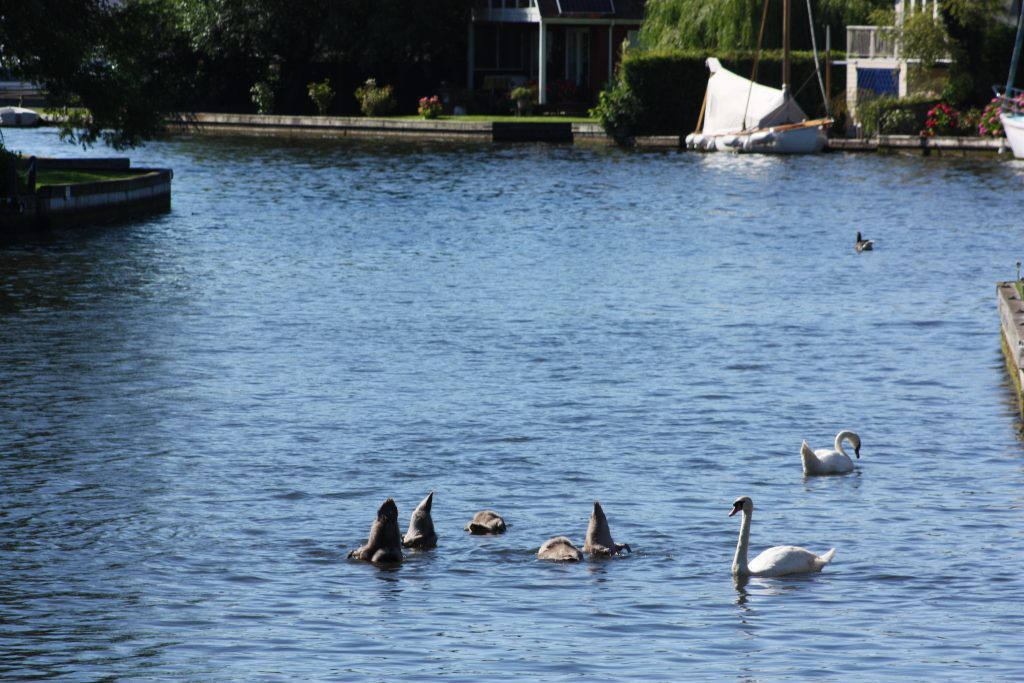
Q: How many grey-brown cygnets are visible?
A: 5